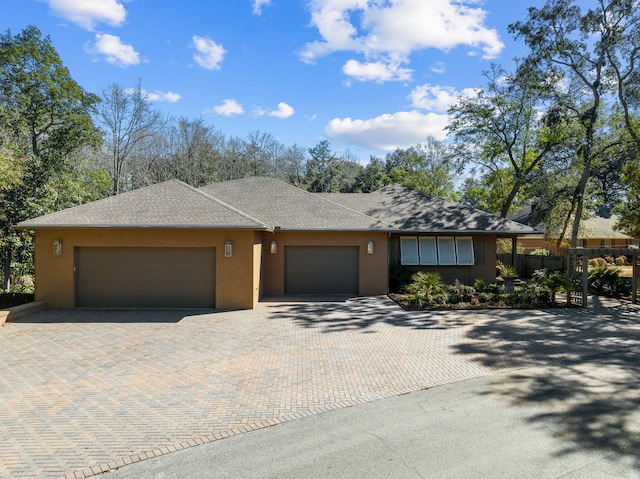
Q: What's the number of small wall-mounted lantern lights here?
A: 4